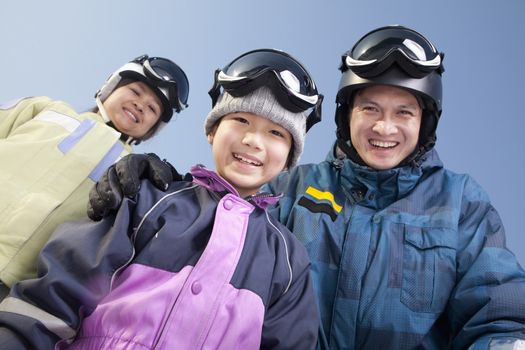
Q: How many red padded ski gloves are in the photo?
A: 0